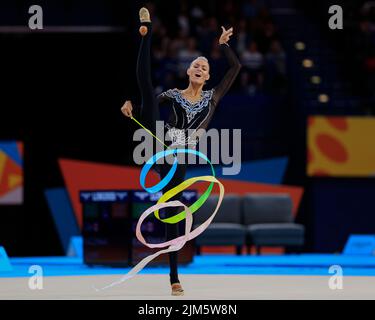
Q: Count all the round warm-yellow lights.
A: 4